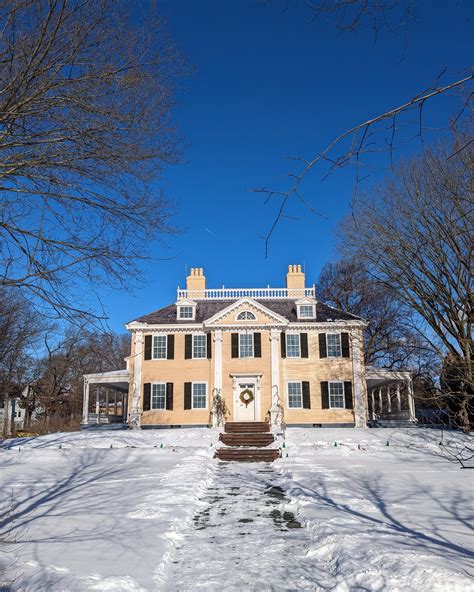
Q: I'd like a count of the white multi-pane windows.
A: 12